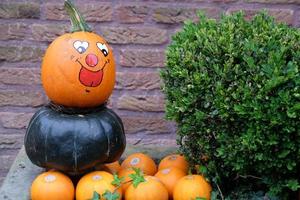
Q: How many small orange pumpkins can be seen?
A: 9